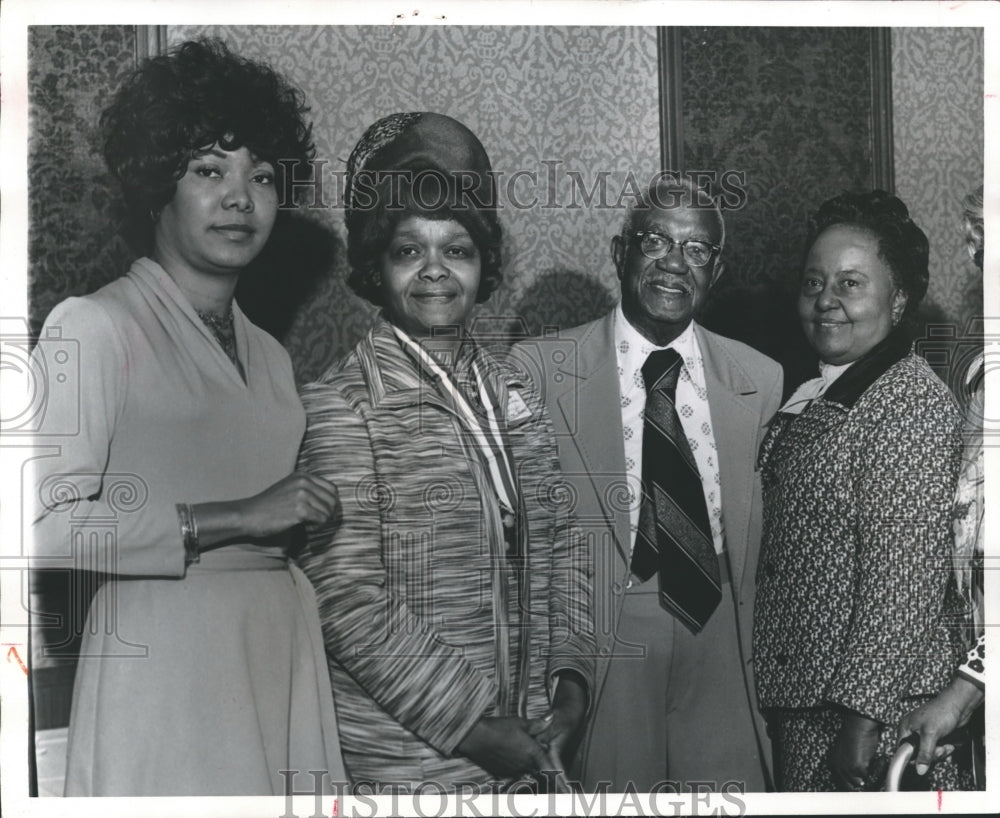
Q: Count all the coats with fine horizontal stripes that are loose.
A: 1